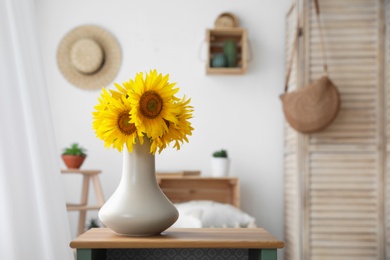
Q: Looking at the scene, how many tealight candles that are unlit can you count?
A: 0